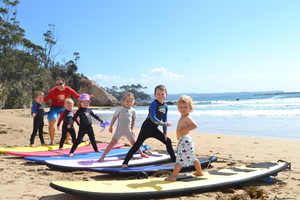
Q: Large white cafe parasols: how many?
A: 0